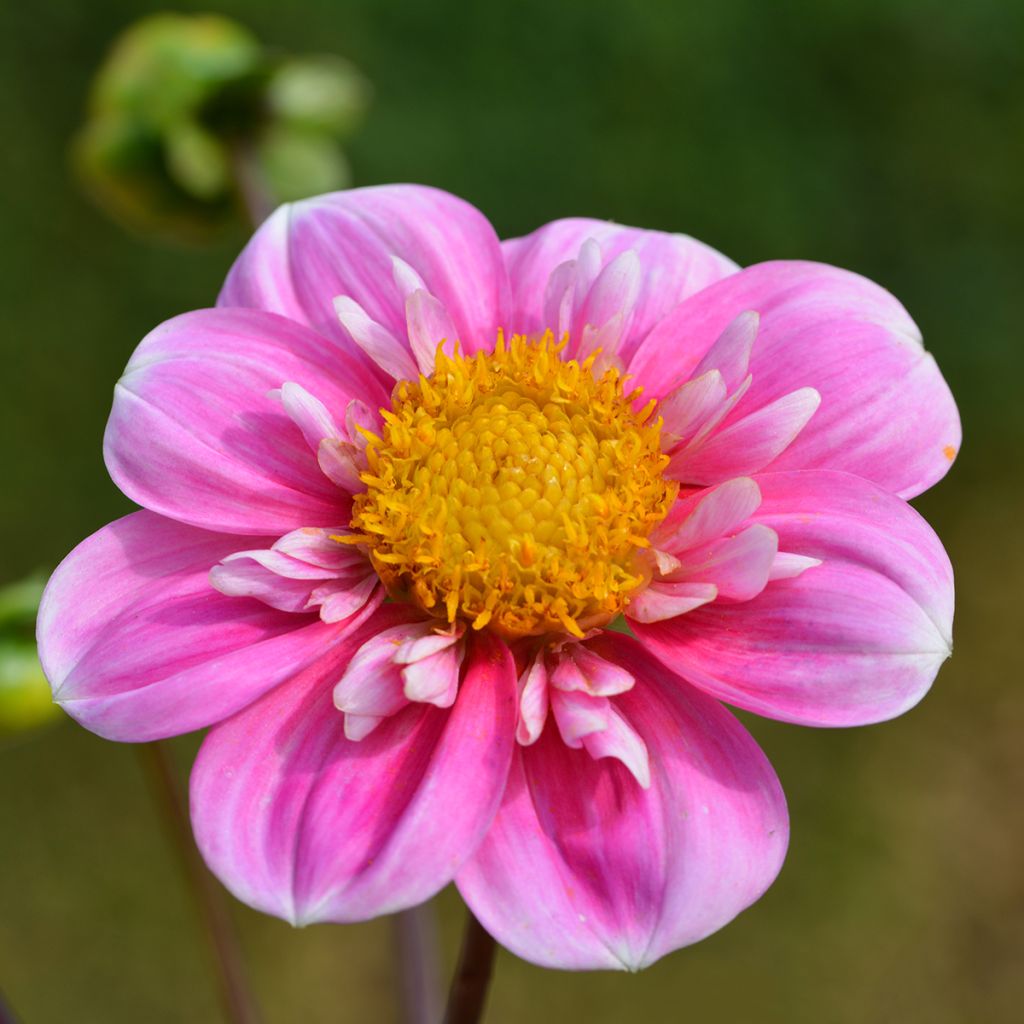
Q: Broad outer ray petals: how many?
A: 8